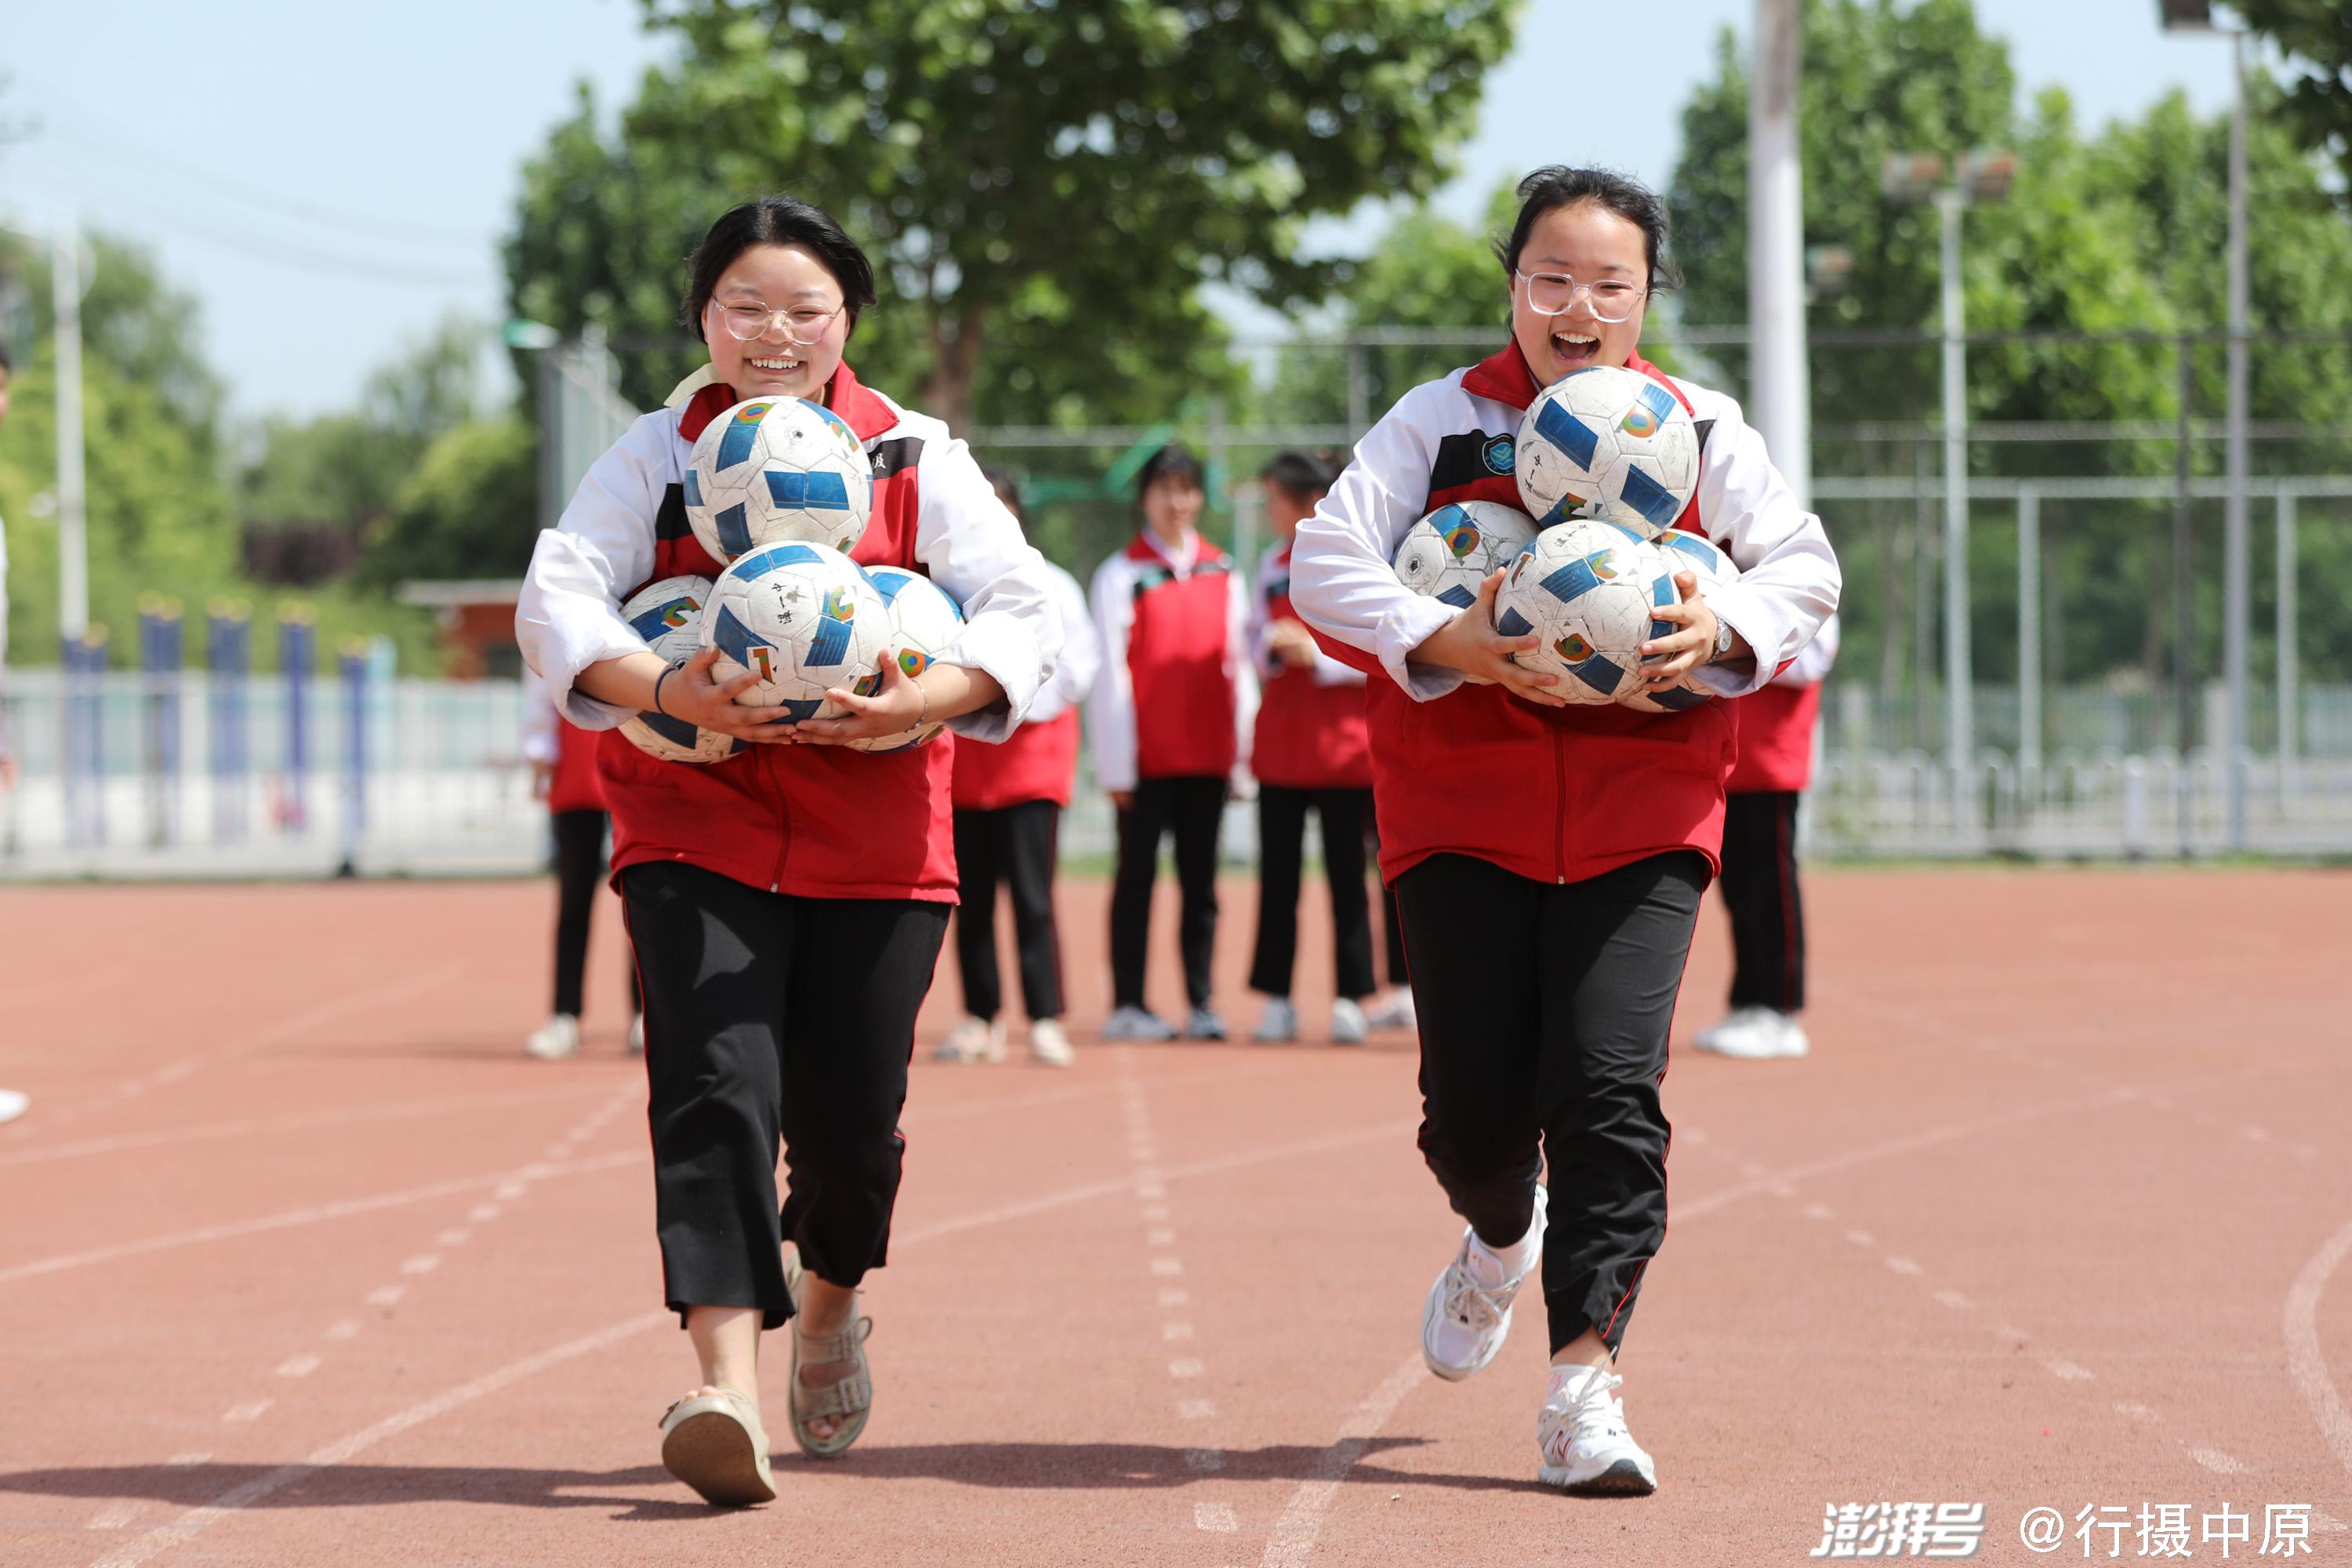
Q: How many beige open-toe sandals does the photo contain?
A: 2